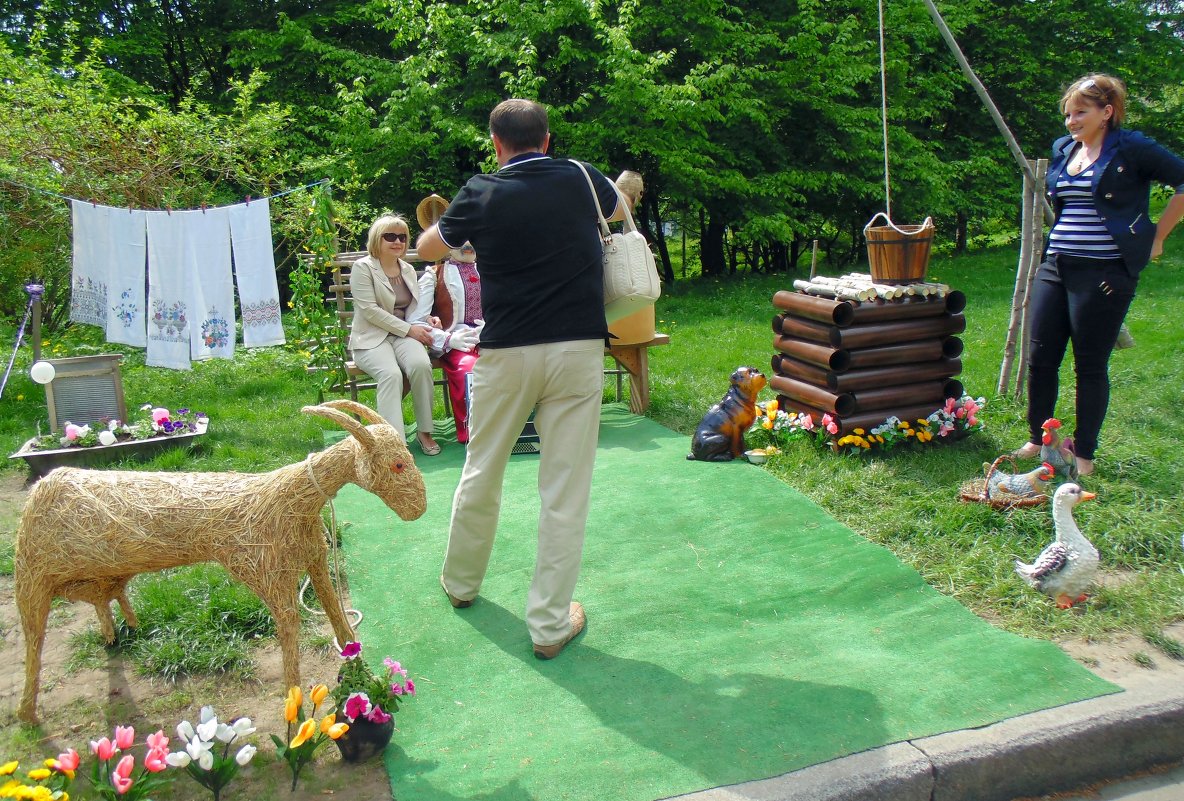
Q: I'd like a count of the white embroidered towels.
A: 5